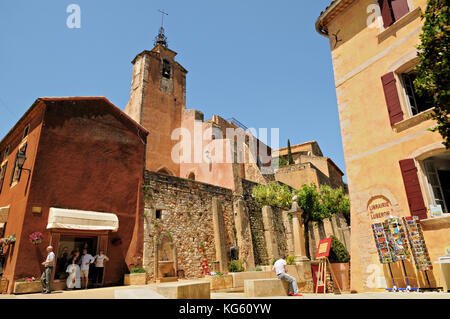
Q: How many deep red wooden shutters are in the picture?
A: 4